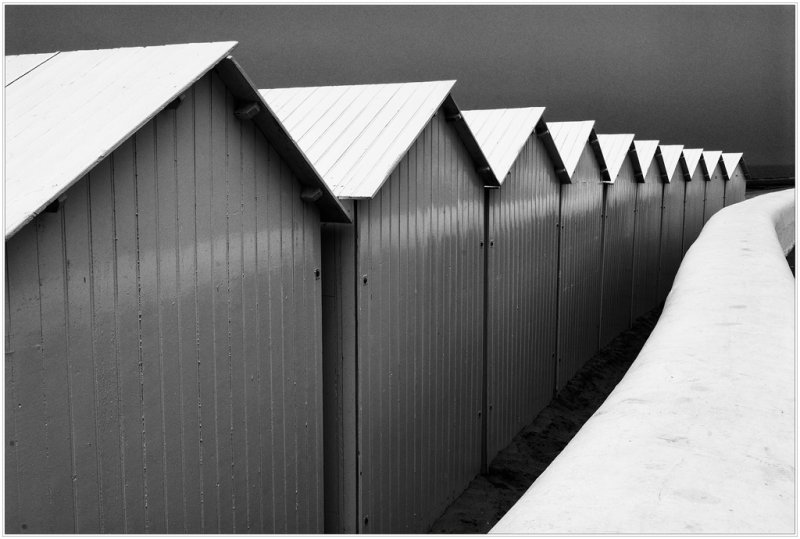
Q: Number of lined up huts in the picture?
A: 10